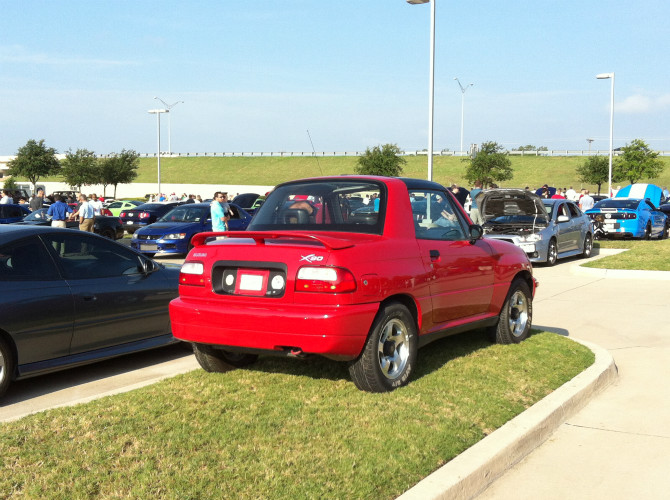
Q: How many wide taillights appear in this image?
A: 2